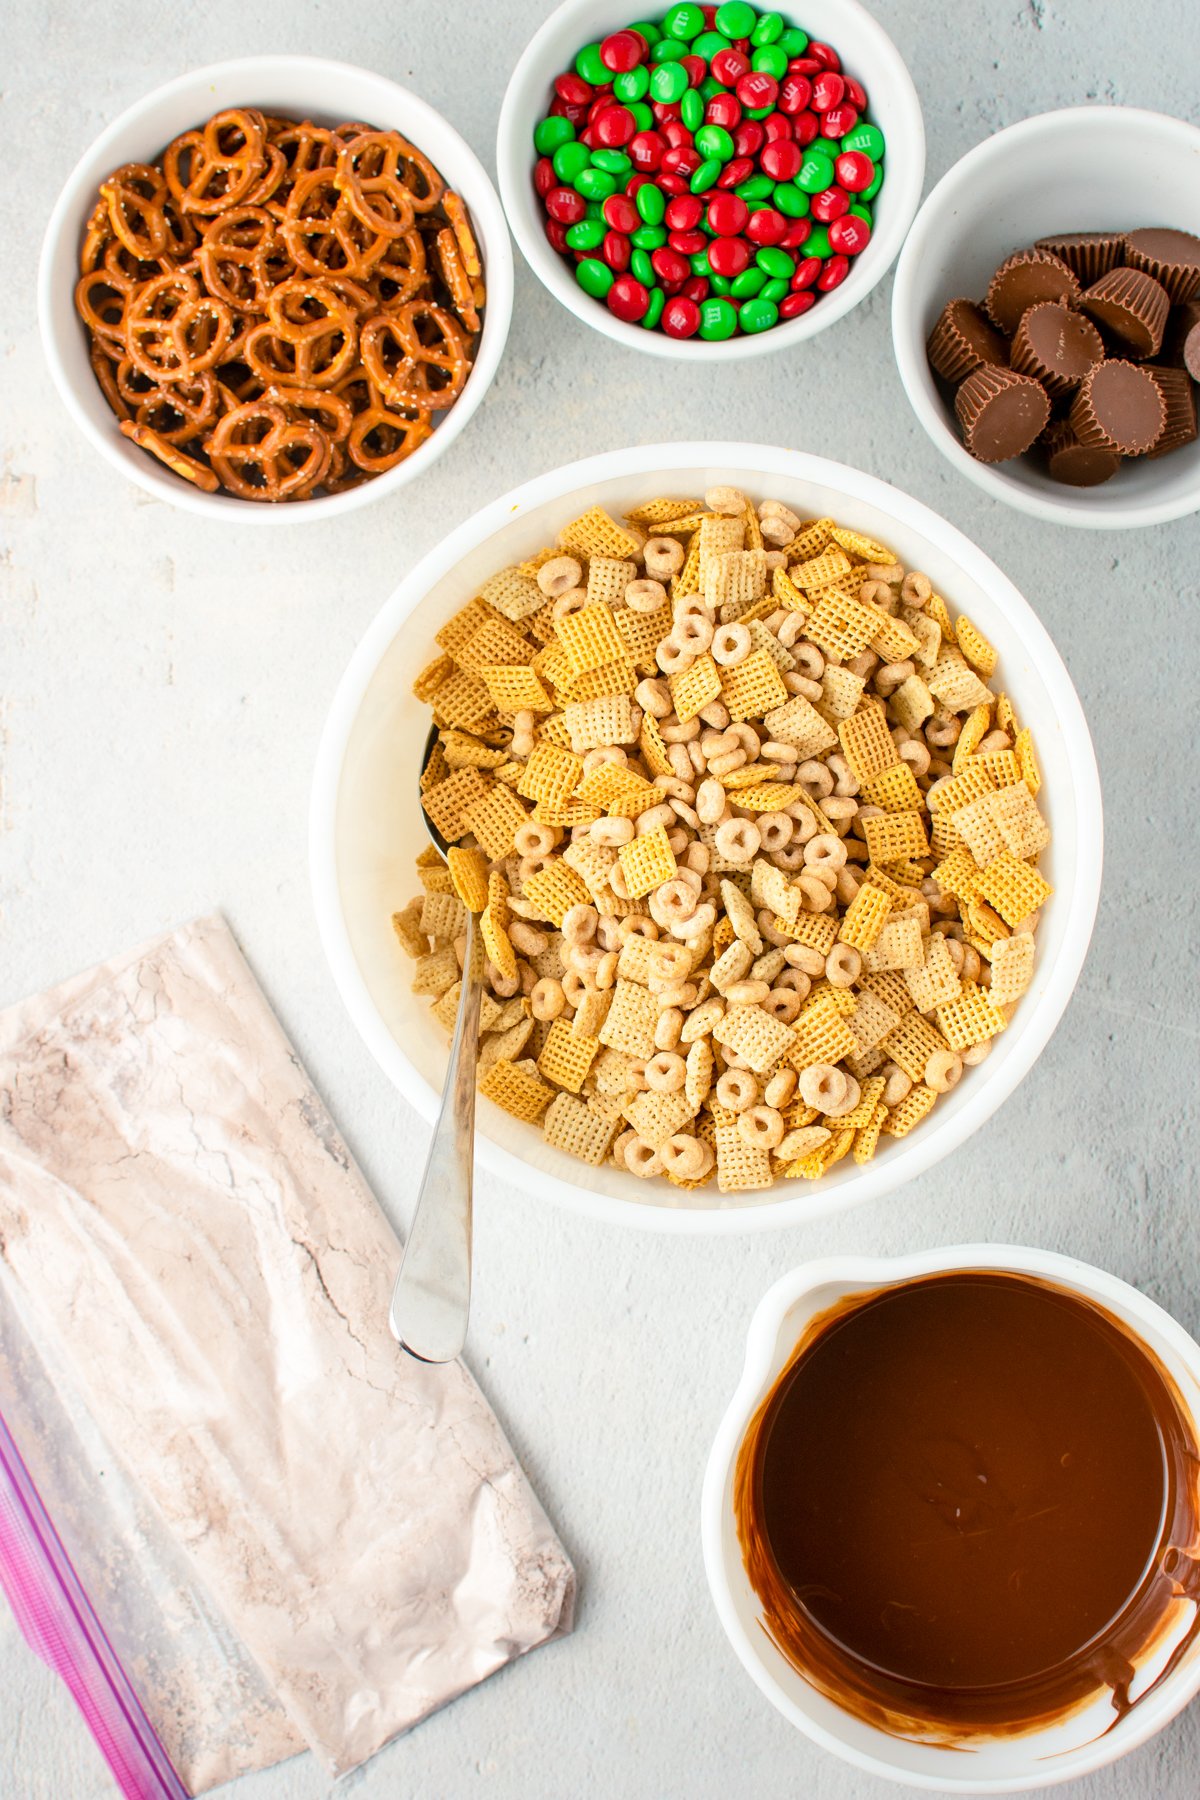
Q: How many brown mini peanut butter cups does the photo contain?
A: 11